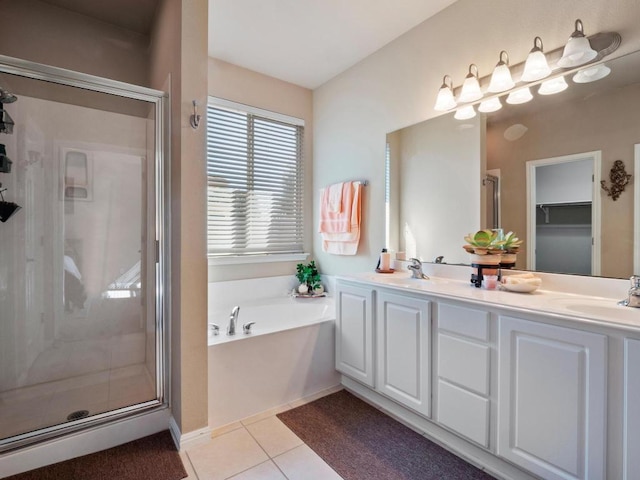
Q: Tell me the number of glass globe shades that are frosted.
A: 5